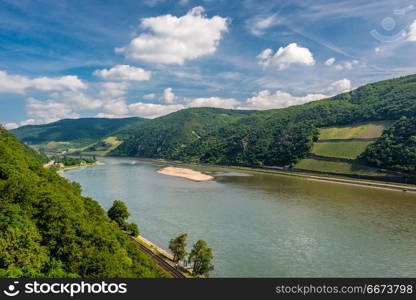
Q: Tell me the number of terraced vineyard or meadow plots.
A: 3